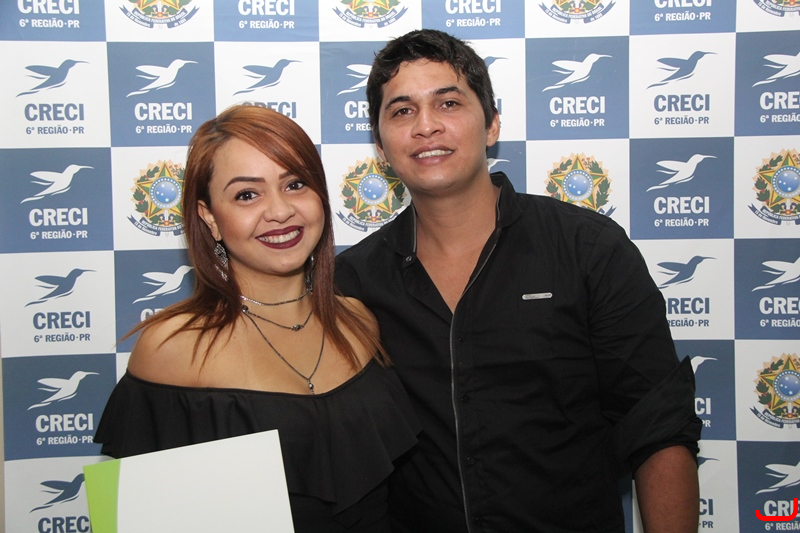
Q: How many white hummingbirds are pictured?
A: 12